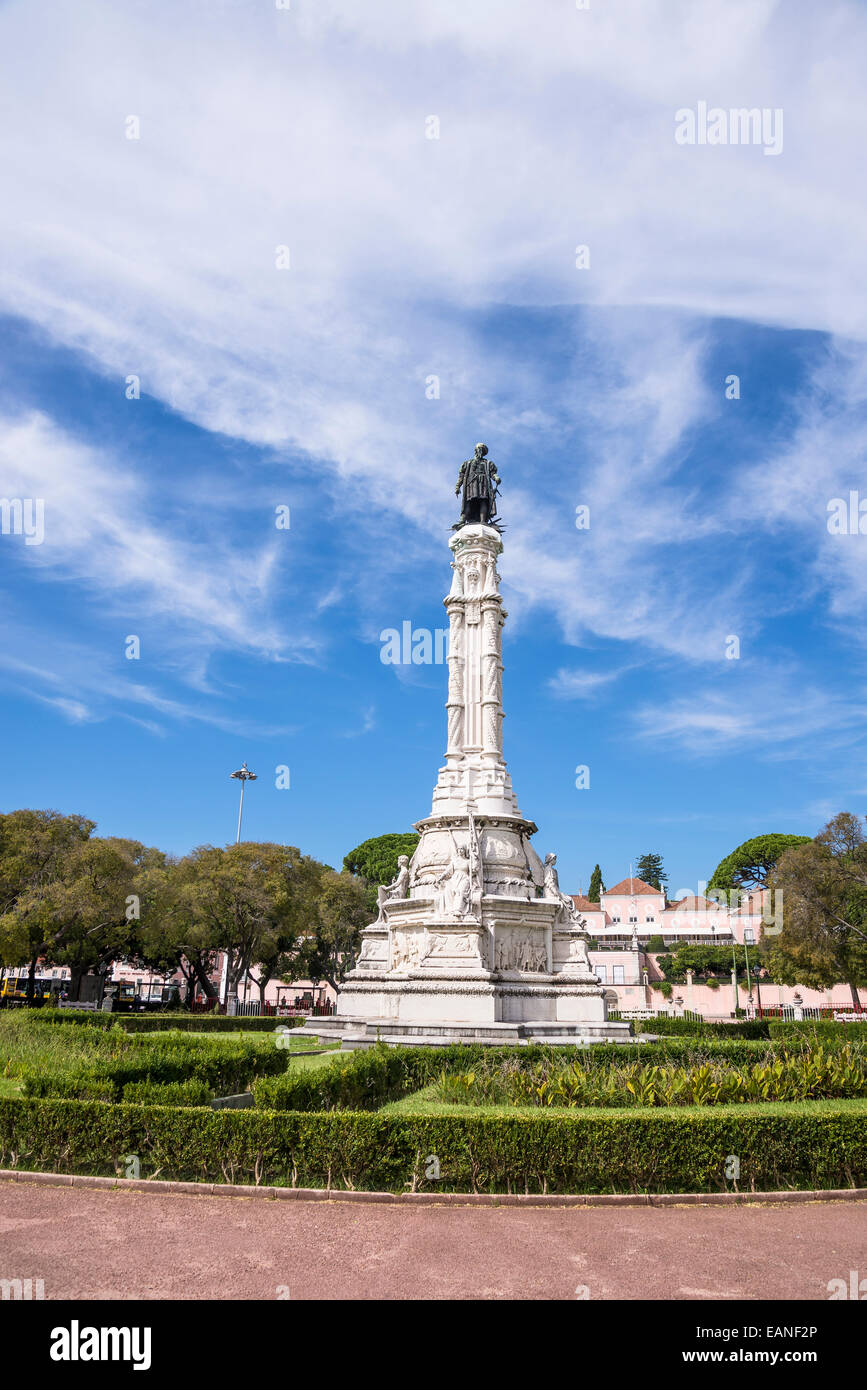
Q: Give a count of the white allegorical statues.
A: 3